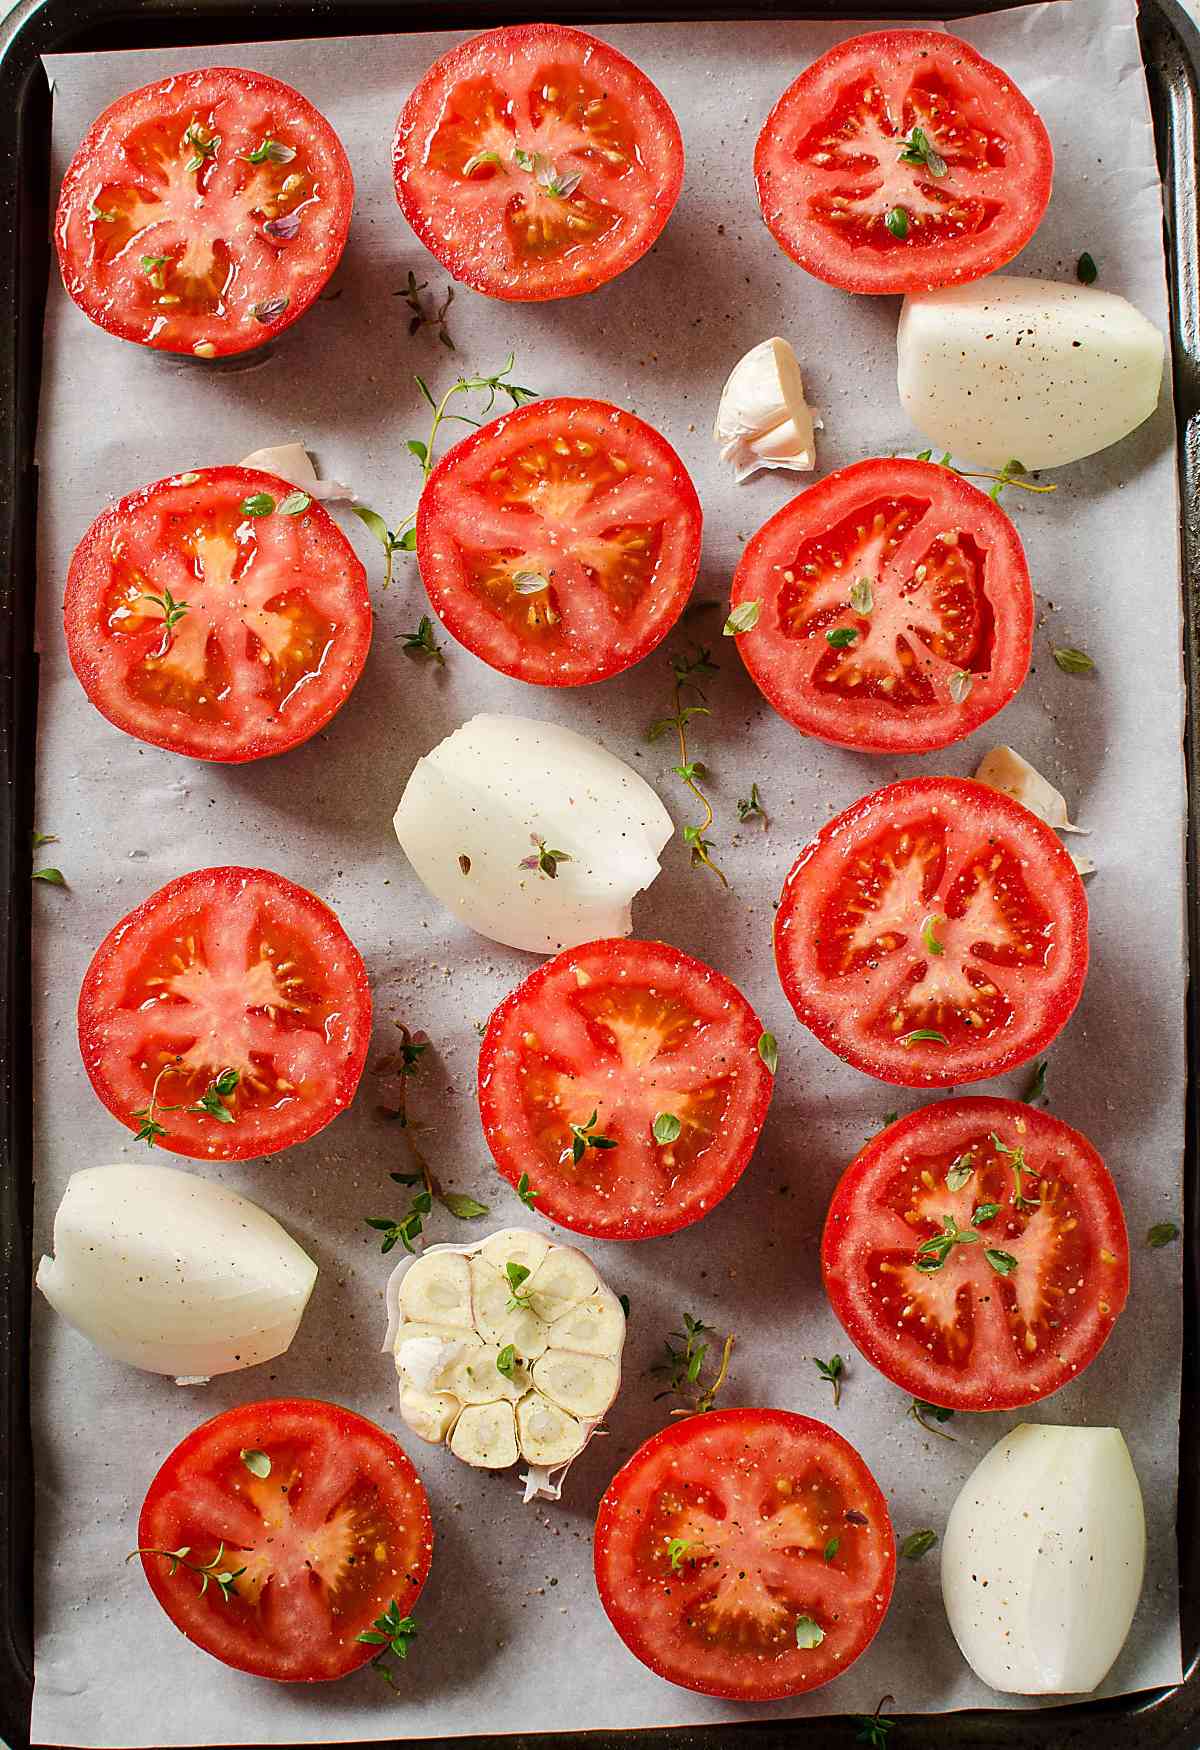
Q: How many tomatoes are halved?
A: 12